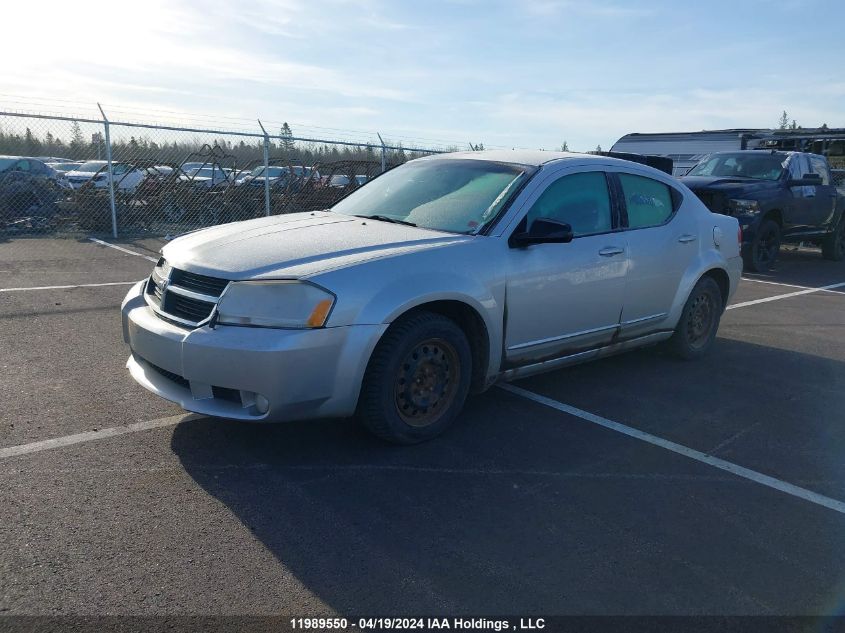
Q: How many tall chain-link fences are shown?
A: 1